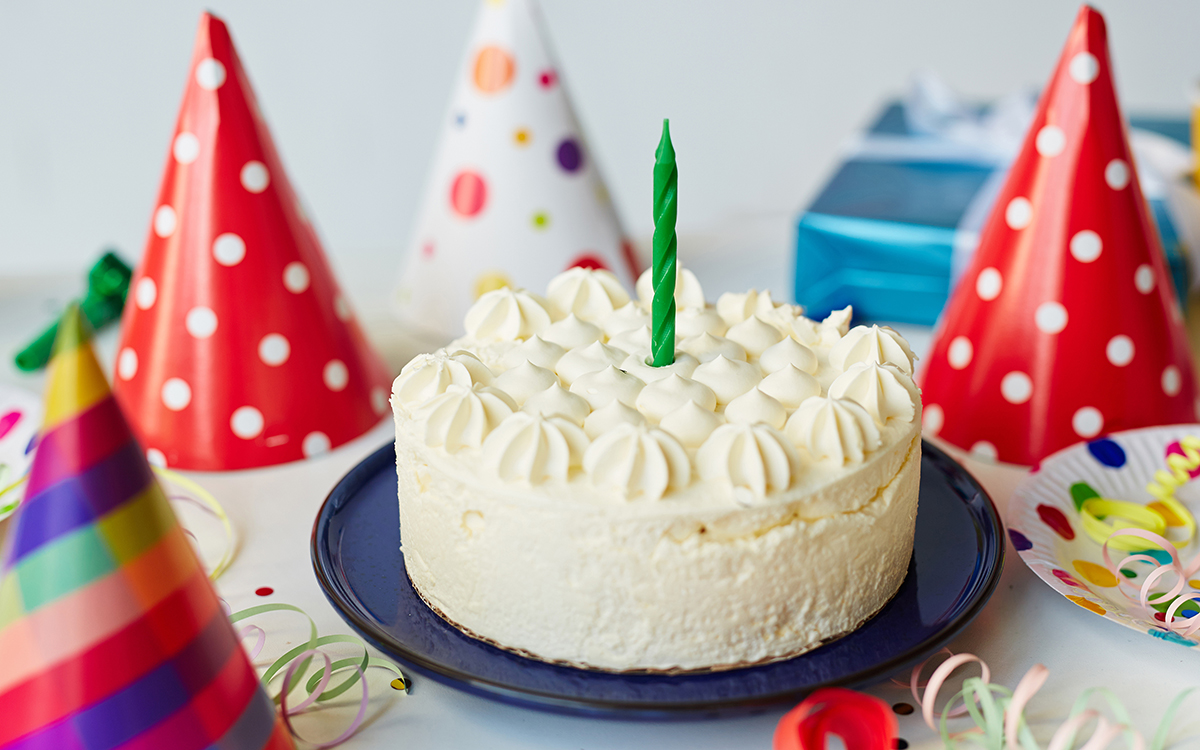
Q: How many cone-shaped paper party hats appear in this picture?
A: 4